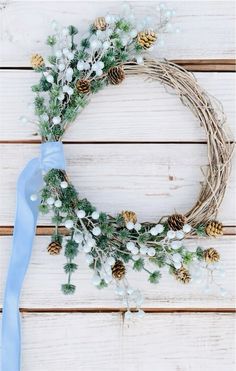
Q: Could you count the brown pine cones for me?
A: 12